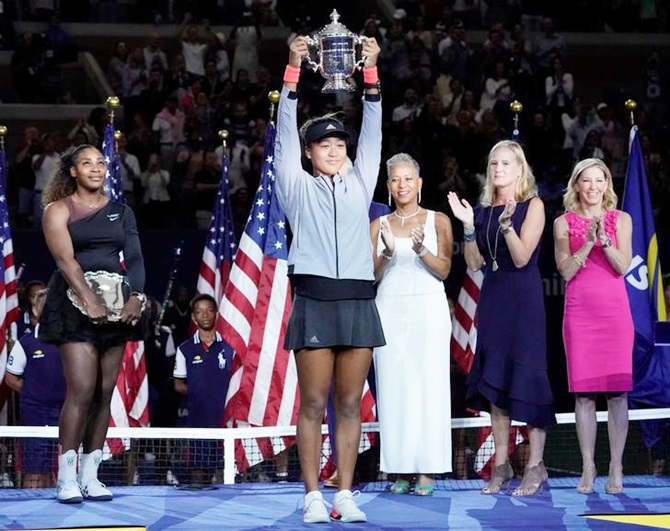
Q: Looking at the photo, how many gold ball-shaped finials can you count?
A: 7